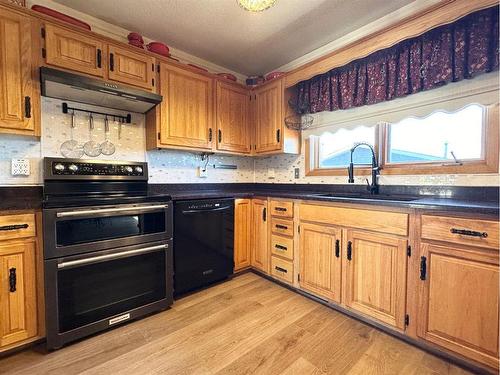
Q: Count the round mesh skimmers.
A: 3